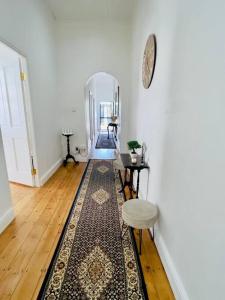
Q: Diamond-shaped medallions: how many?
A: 3